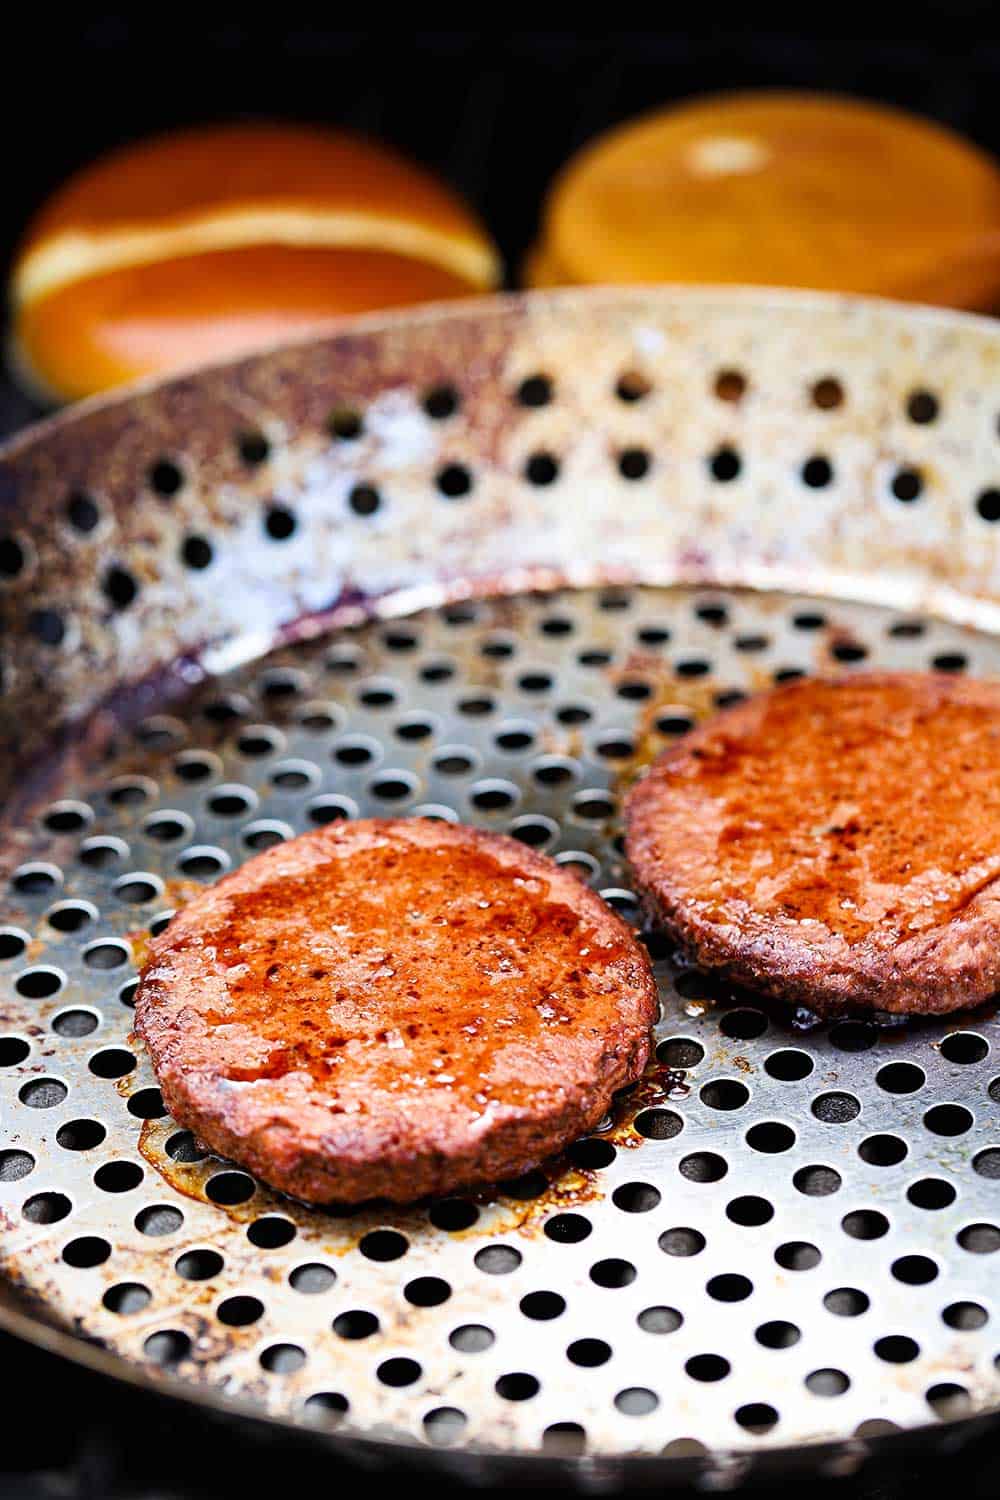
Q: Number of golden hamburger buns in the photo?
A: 2